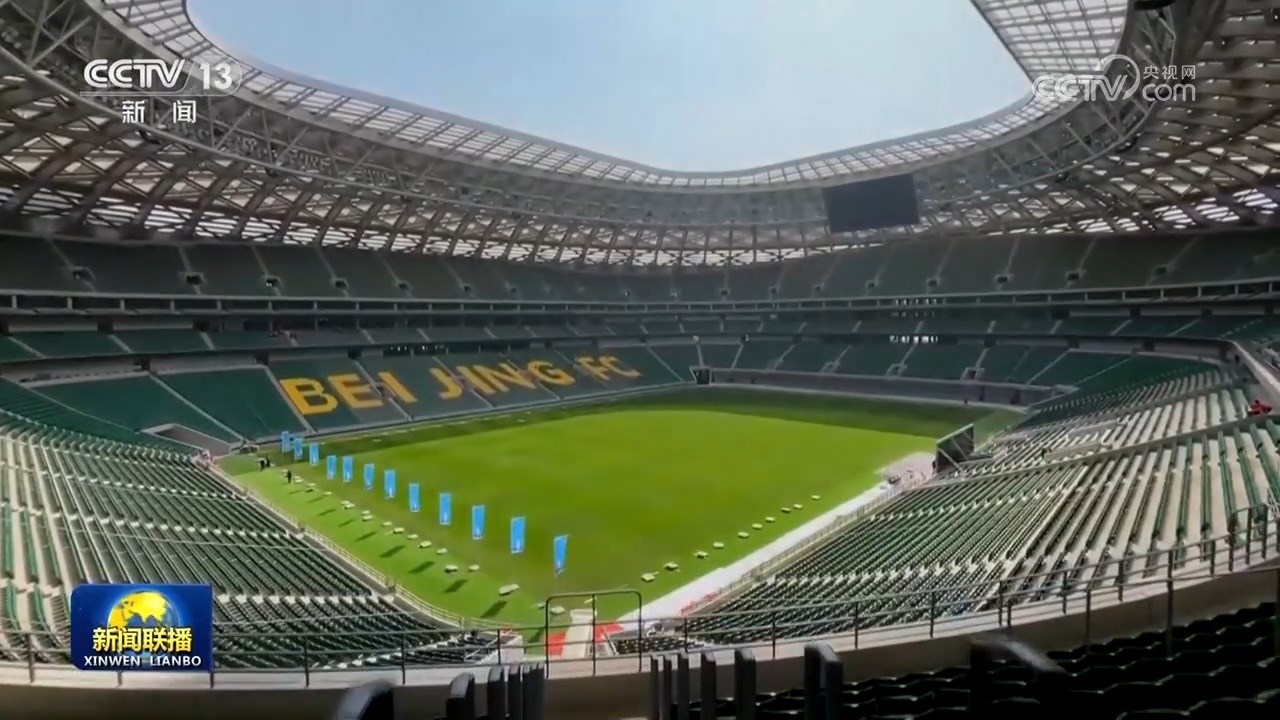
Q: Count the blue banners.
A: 12